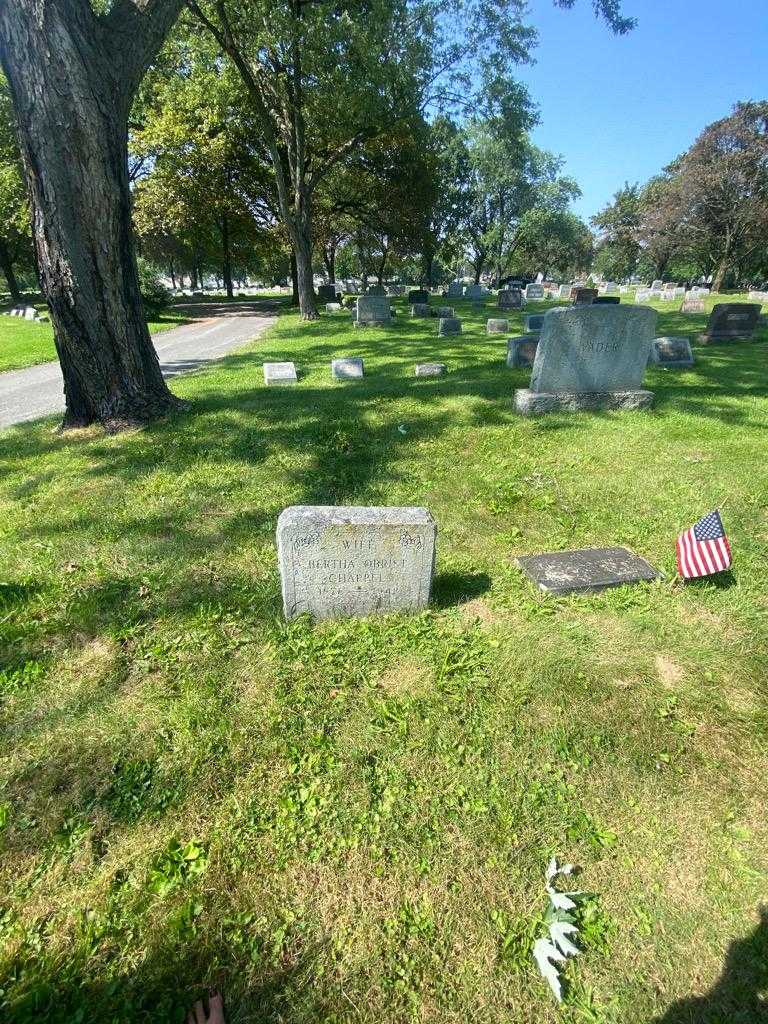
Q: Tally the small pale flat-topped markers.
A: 3